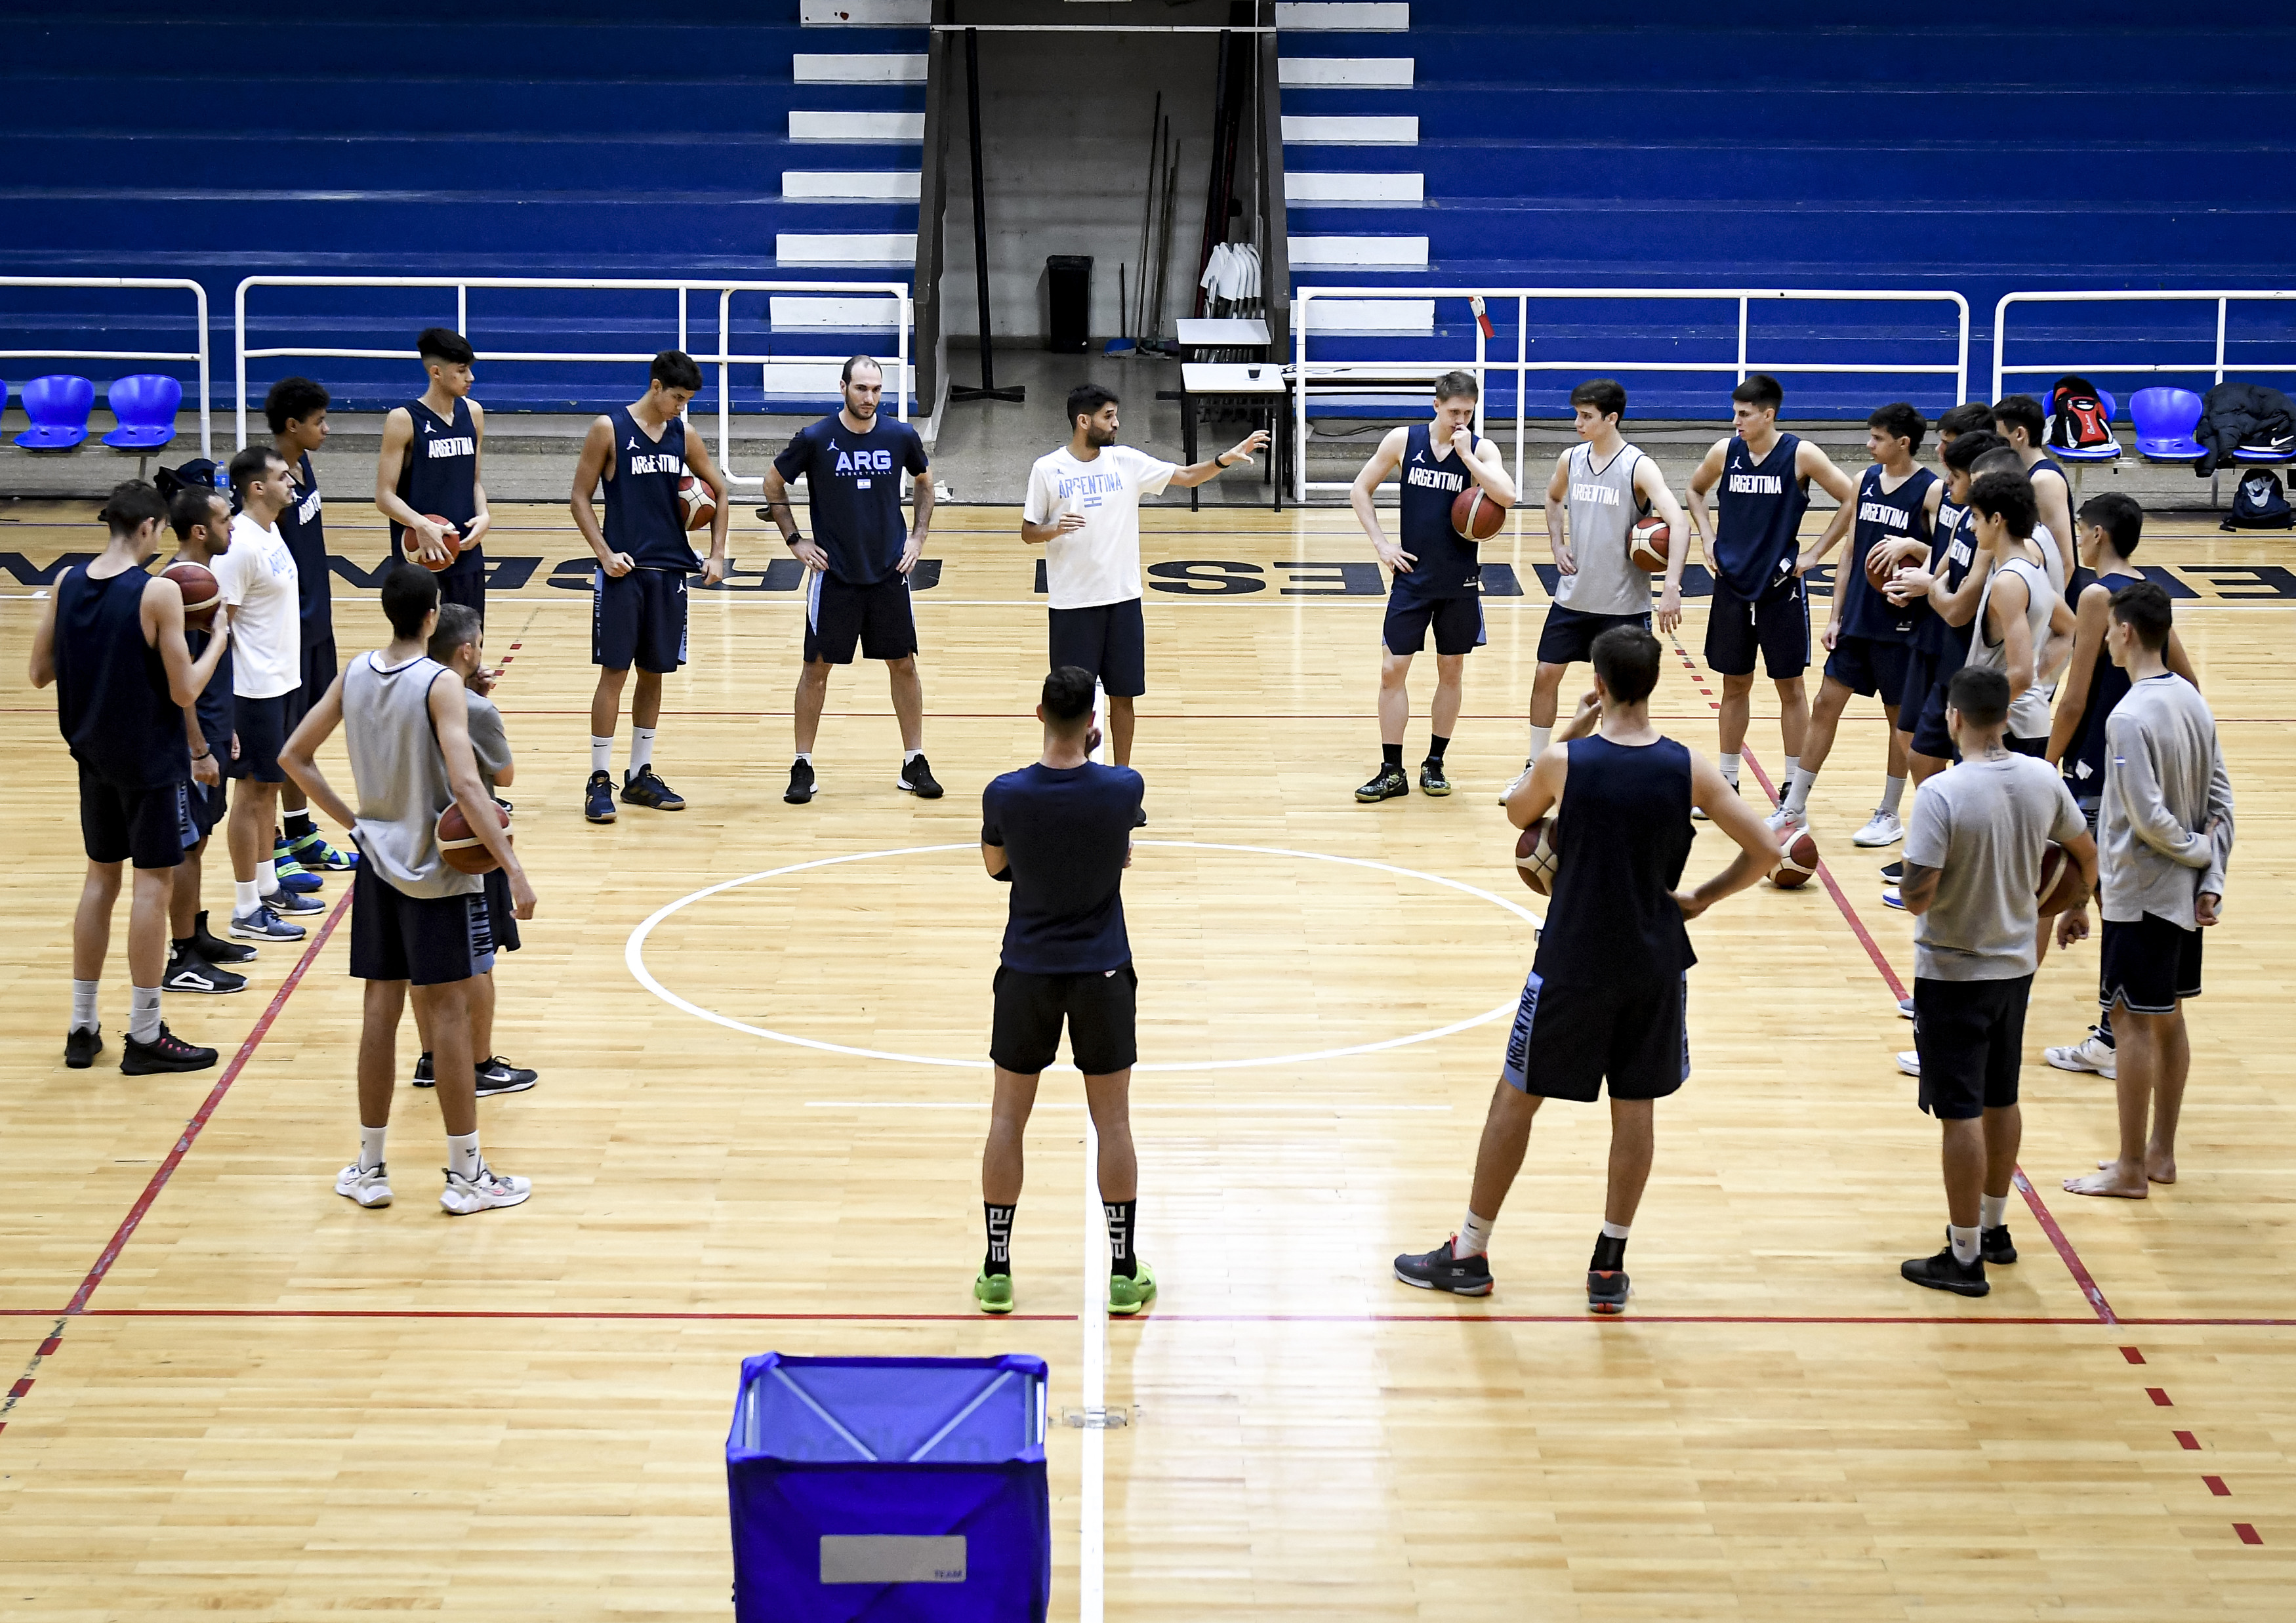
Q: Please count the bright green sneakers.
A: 2